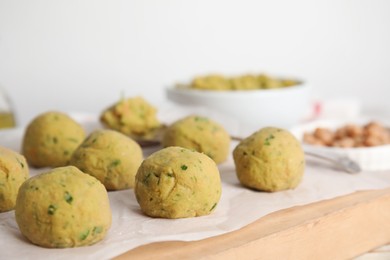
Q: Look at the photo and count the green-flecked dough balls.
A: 7